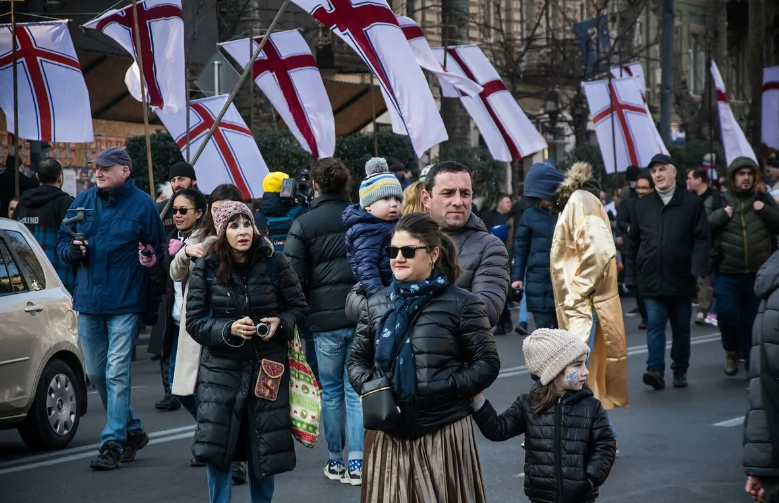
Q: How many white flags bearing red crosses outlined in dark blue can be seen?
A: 11